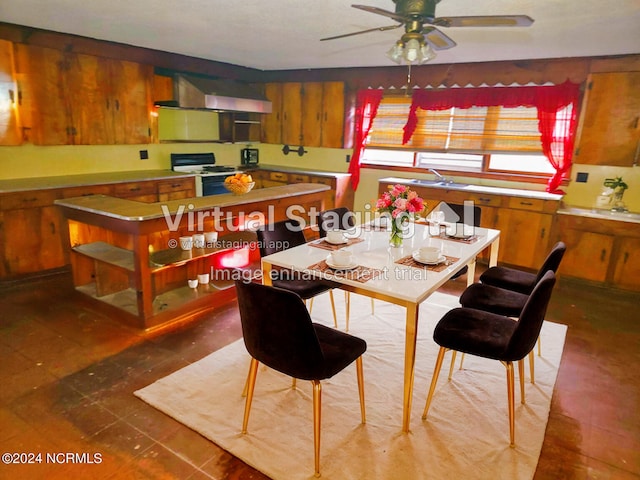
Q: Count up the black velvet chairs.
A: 7